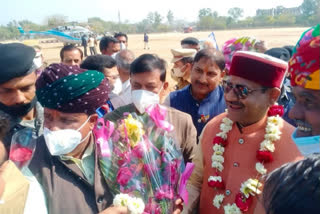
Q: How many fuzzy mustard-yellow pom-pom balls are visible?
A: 0